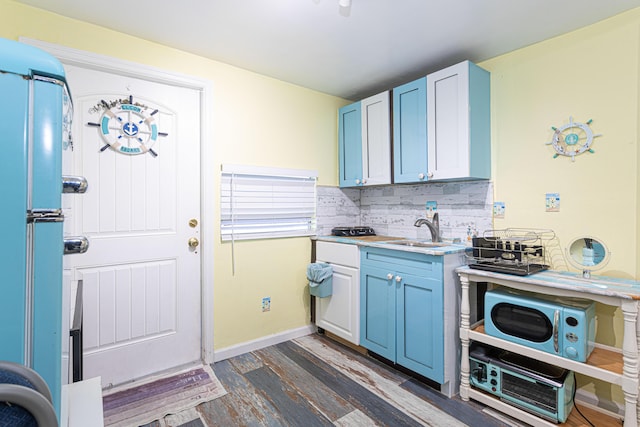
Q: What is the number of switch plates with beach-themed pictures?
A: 4